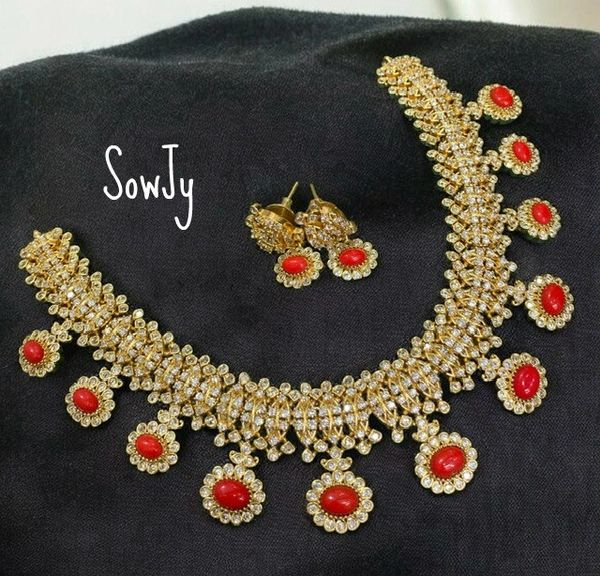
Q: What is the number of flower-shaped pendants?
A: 13